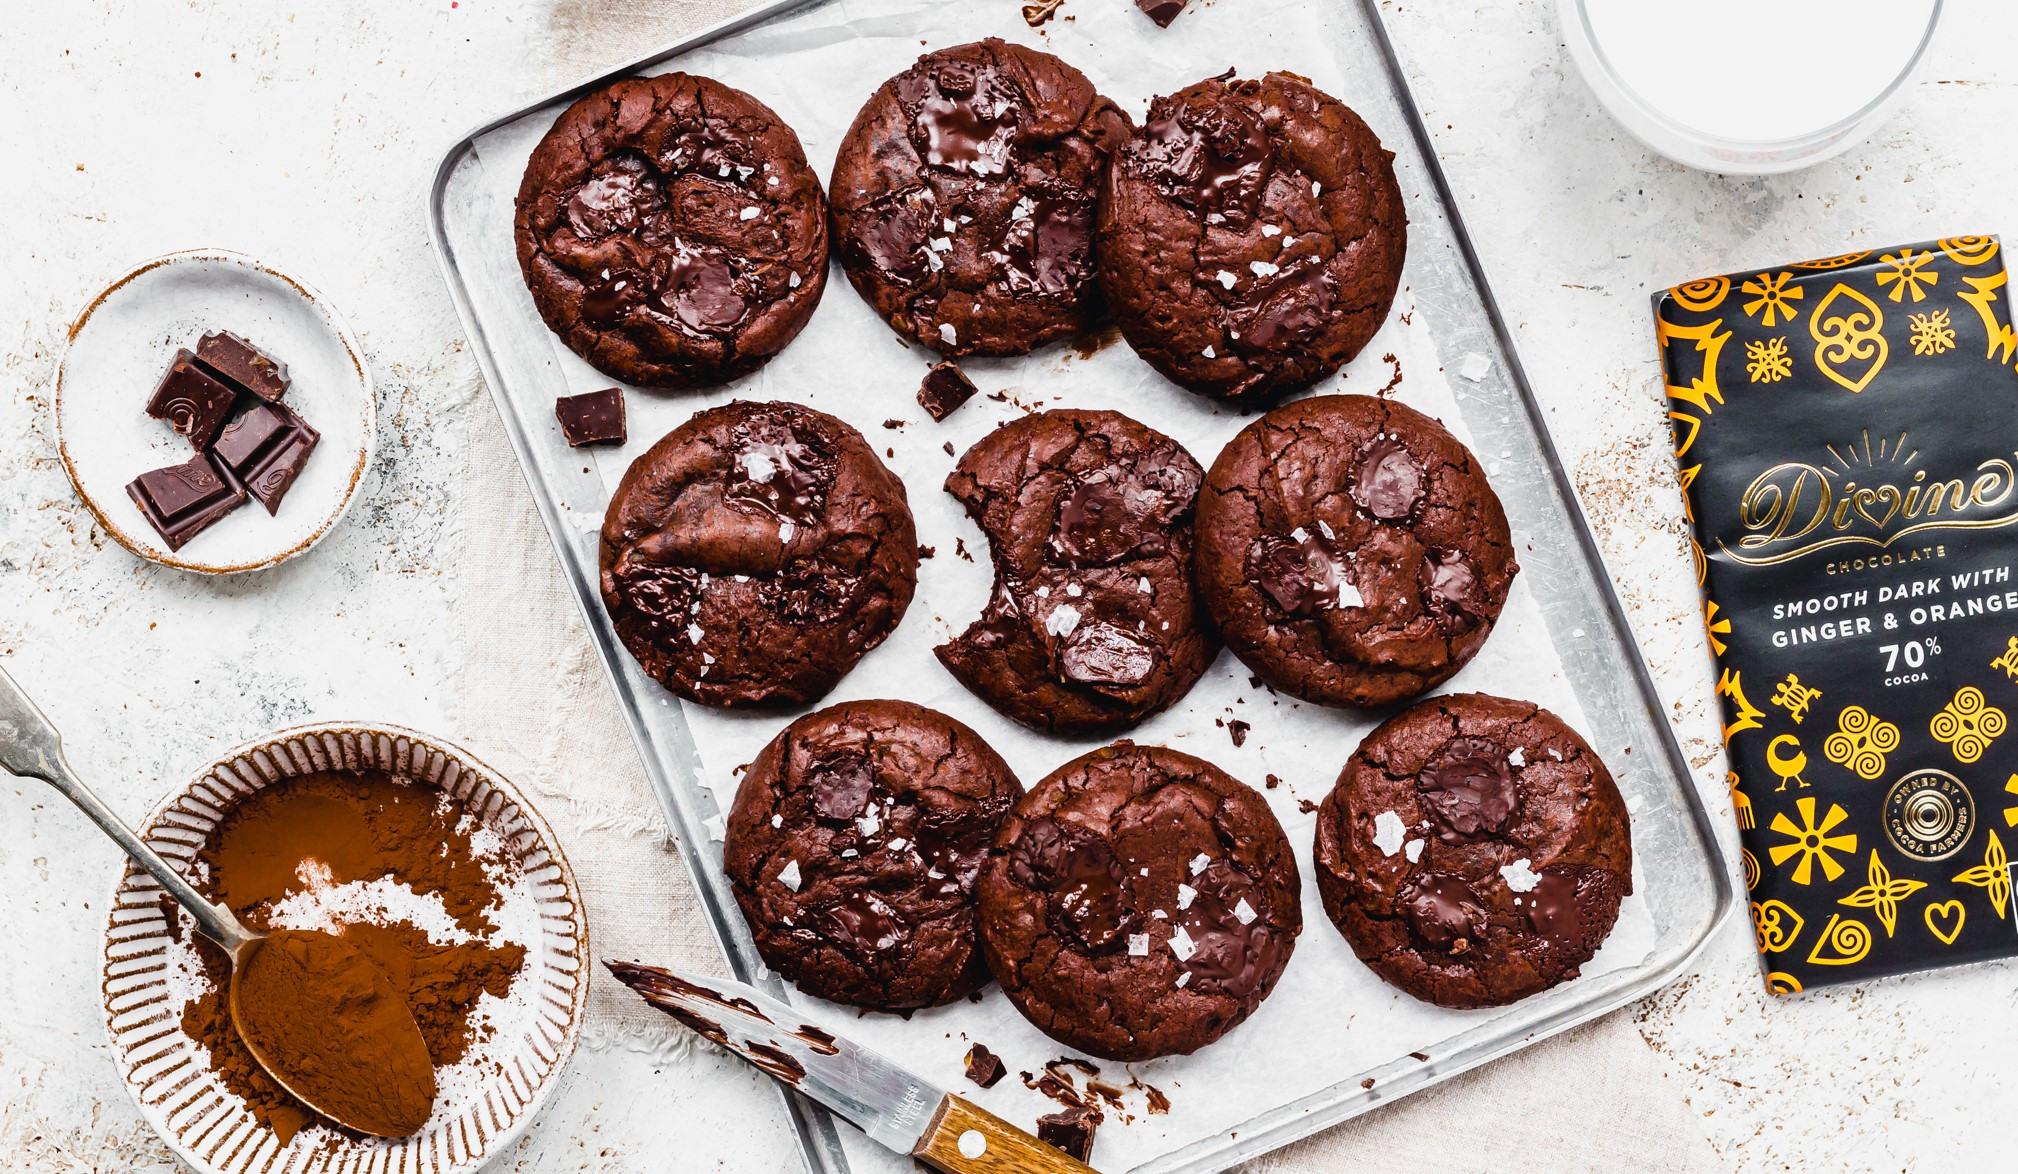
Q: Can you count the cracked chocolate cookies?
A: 9